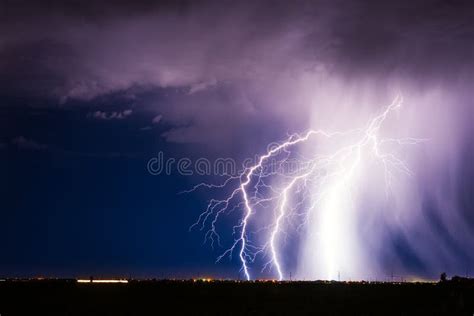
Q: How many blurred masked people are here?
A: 0